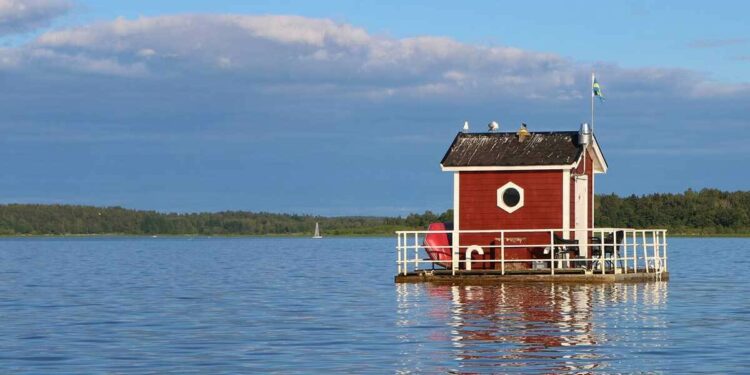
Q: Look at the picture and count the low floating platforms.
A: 1